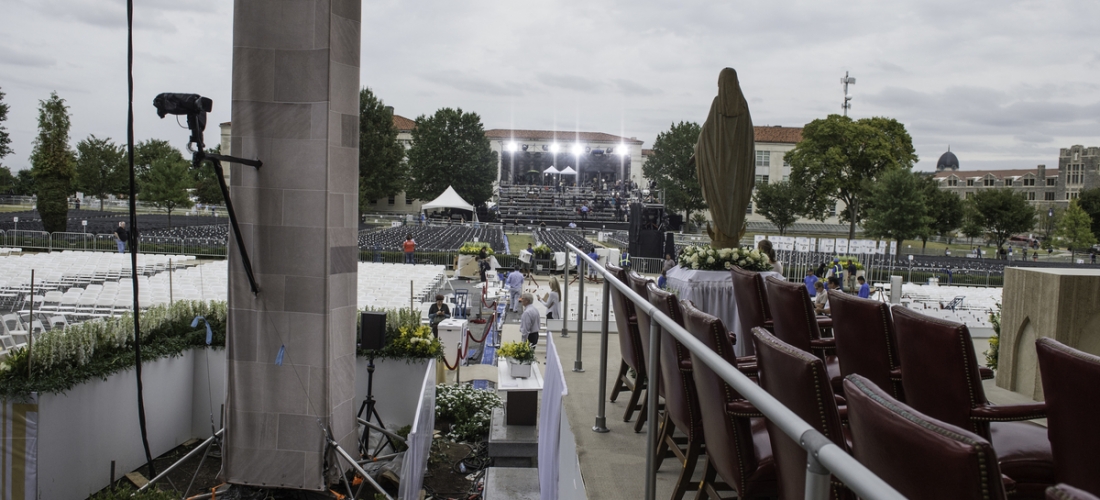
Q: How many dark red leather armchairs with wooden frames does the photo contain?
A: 12